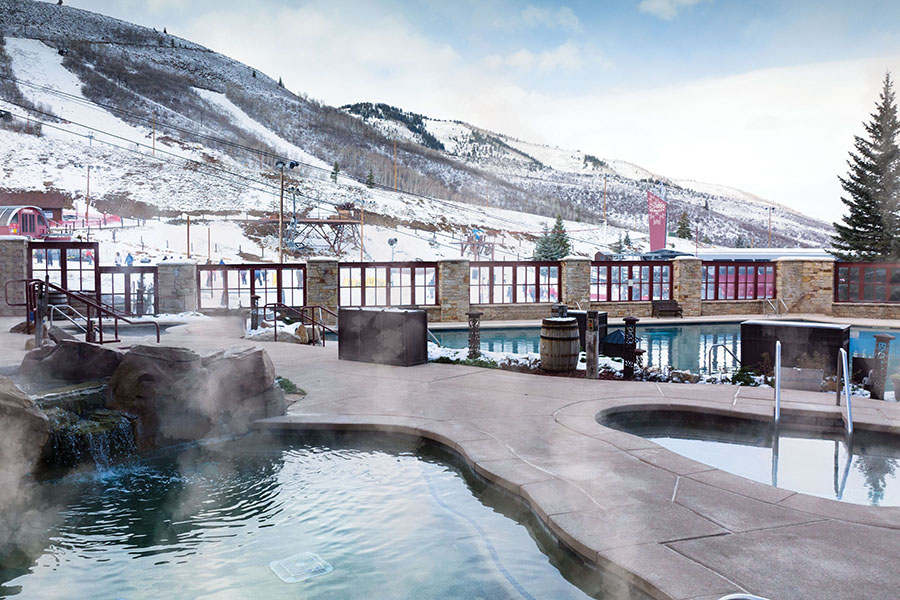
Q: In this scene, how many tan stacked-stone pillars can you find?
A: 7